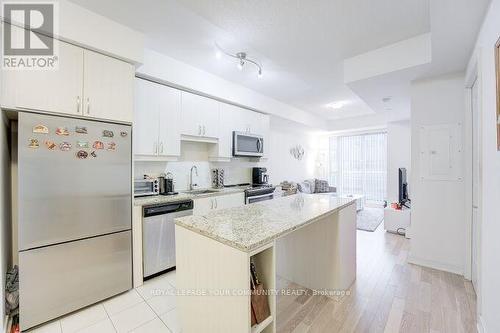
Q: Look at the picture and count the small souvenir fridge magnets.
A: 13